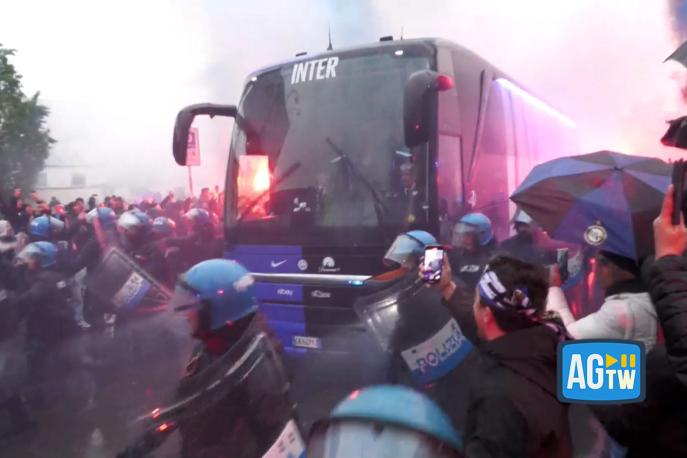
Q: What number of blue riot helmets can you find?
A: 10